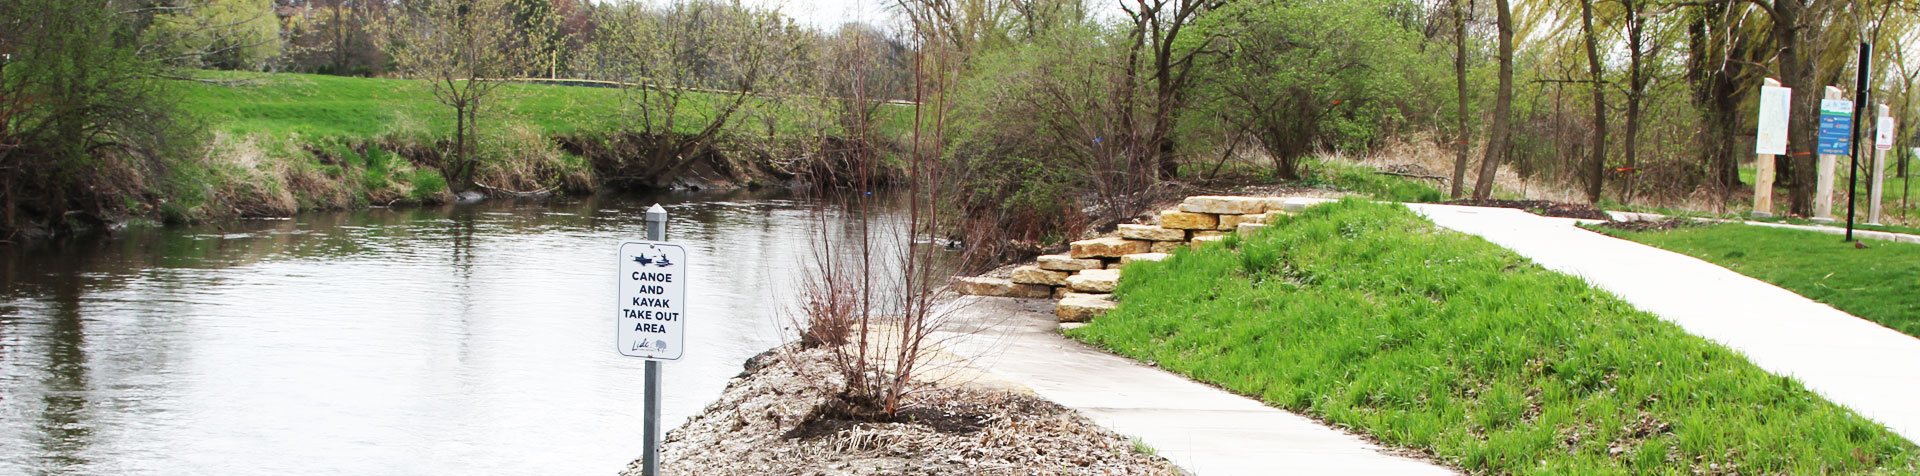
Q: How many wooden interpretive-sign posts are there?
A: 3